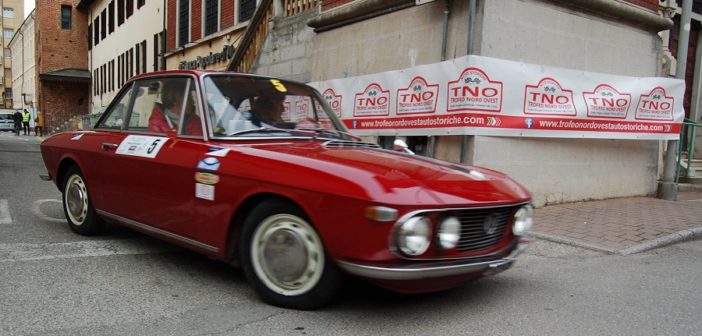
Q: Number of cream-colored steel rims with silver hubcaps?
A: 2